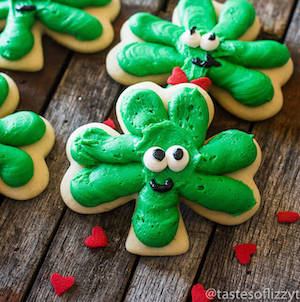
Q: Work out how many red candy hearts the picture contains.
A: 8